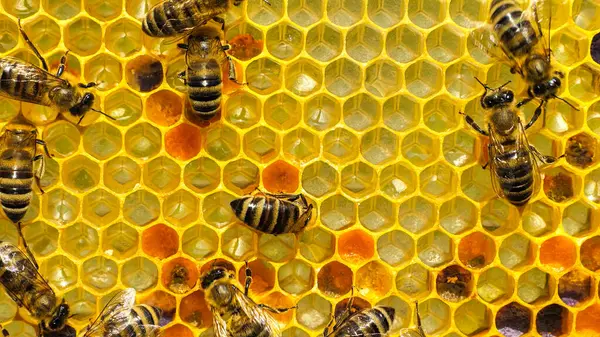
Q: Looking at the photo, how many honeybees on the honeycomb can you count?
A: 11